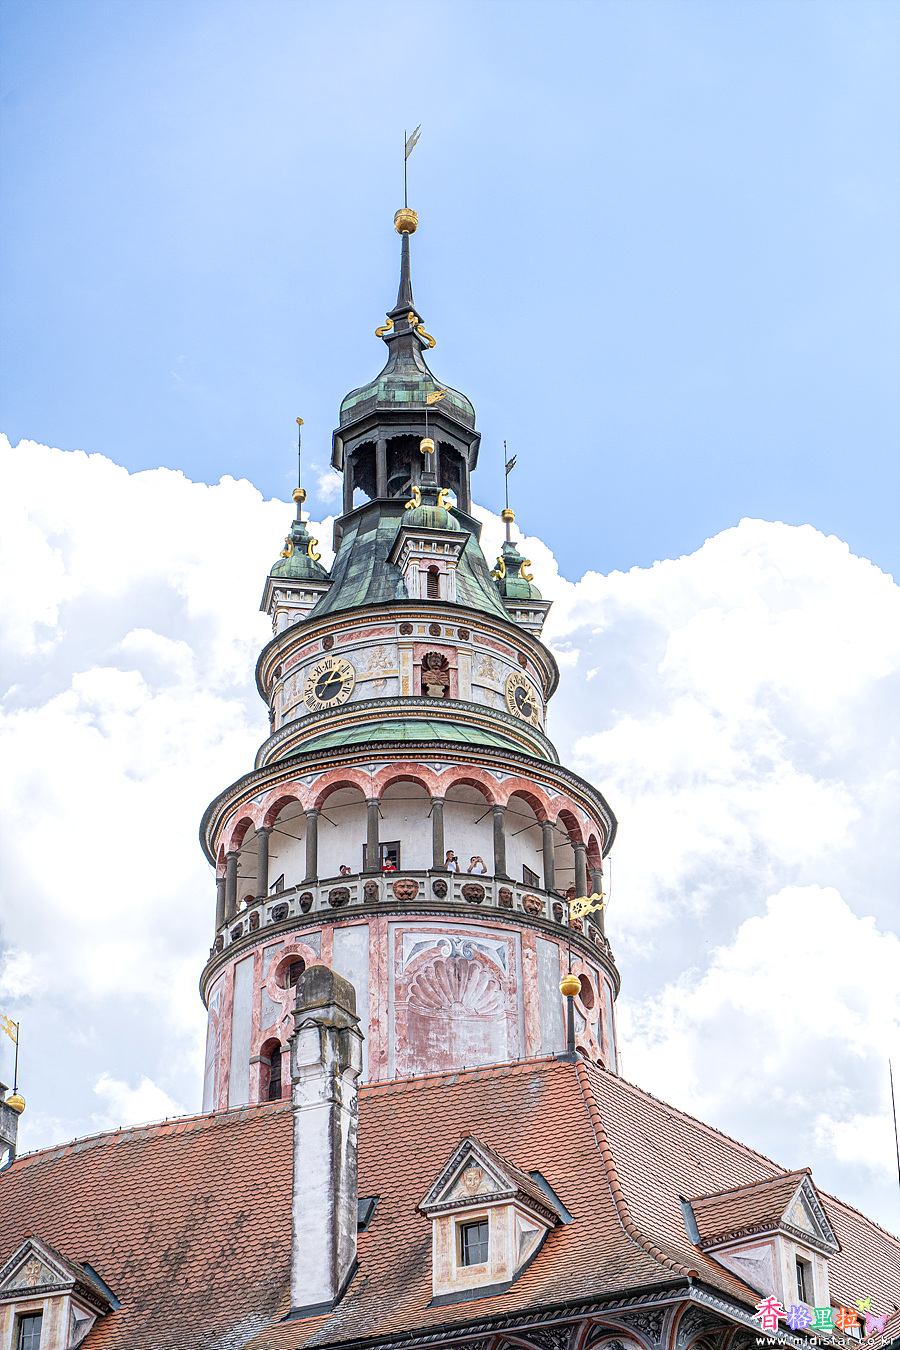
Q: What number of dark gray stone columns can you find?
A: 10